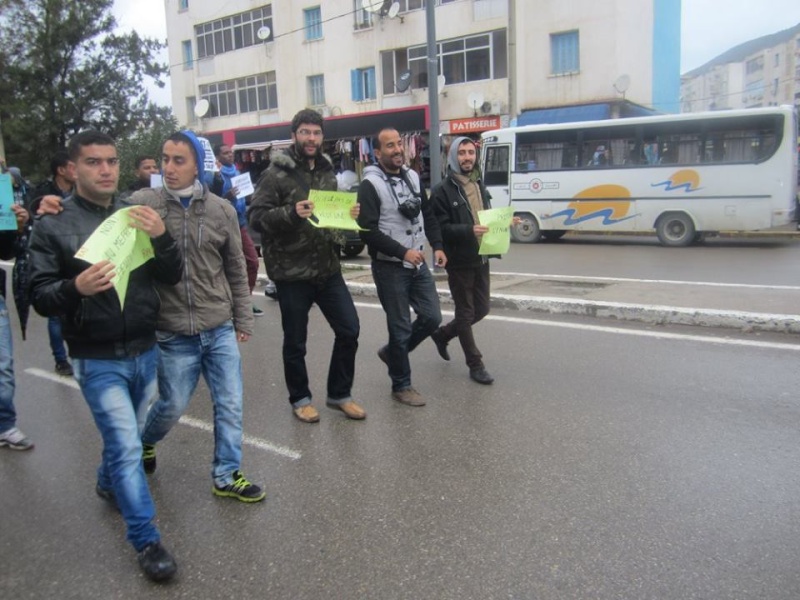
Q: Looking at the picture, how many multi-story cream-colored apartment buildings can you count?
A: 2